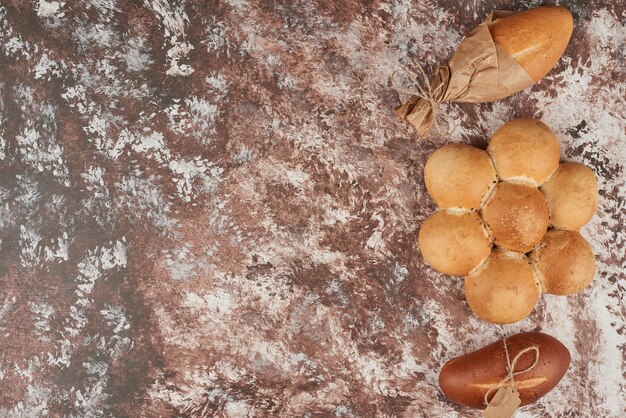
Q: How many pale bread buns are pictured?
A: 7